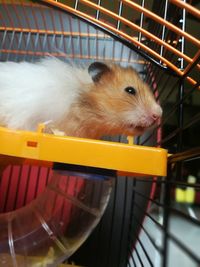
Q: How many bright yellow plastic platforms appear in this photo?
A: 1